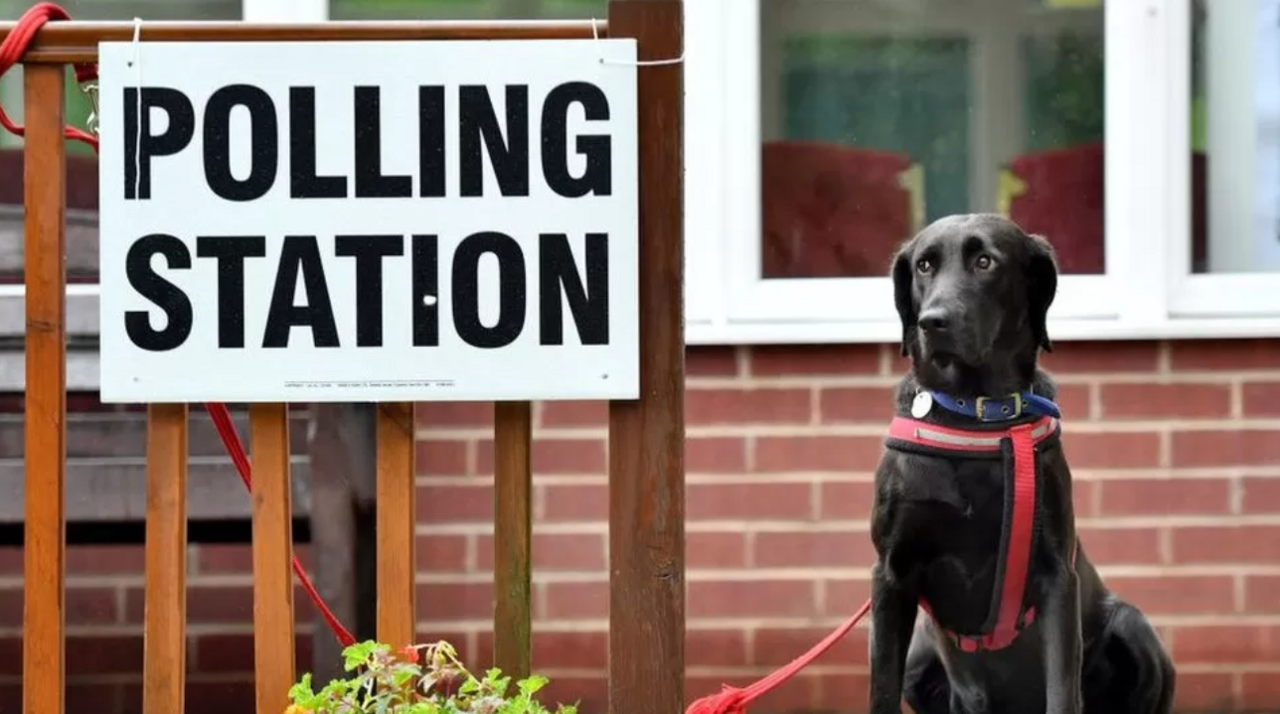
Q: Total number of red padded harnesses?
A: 1